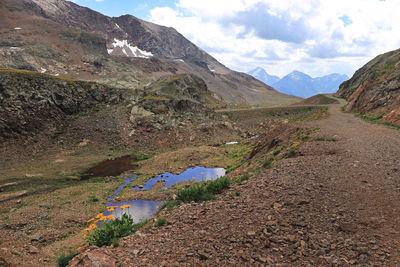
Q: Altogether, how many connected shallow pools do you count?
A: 2